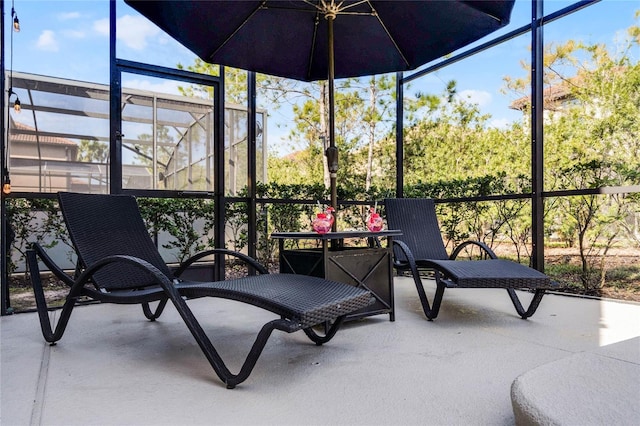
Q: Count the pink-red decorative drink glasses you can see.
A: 2